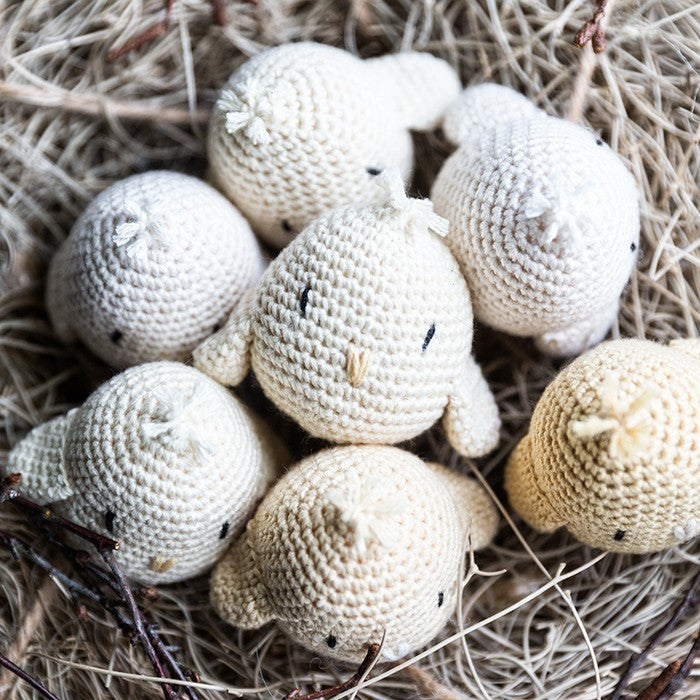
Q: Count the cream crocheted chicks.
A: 7